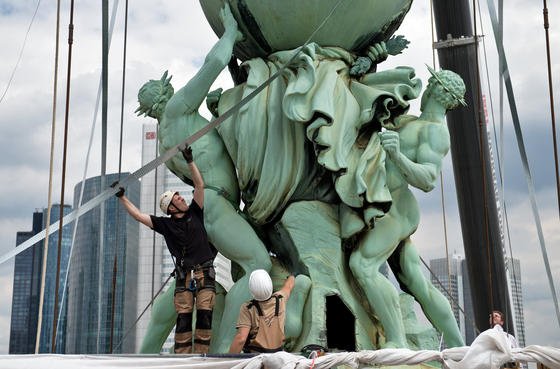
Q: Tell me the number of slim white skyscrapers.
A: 1